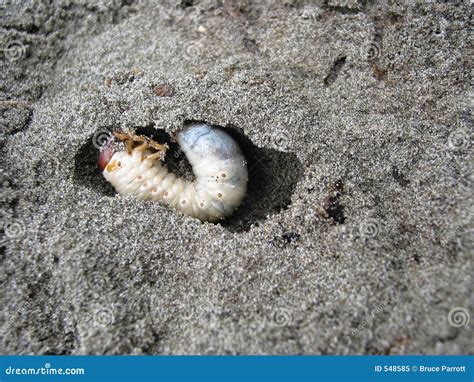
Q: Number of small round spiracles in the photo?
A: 9